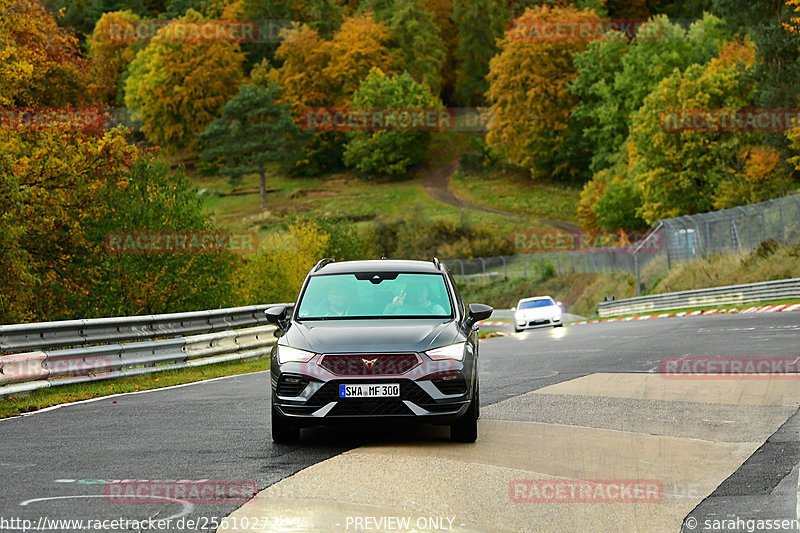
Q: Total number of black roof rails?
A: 2